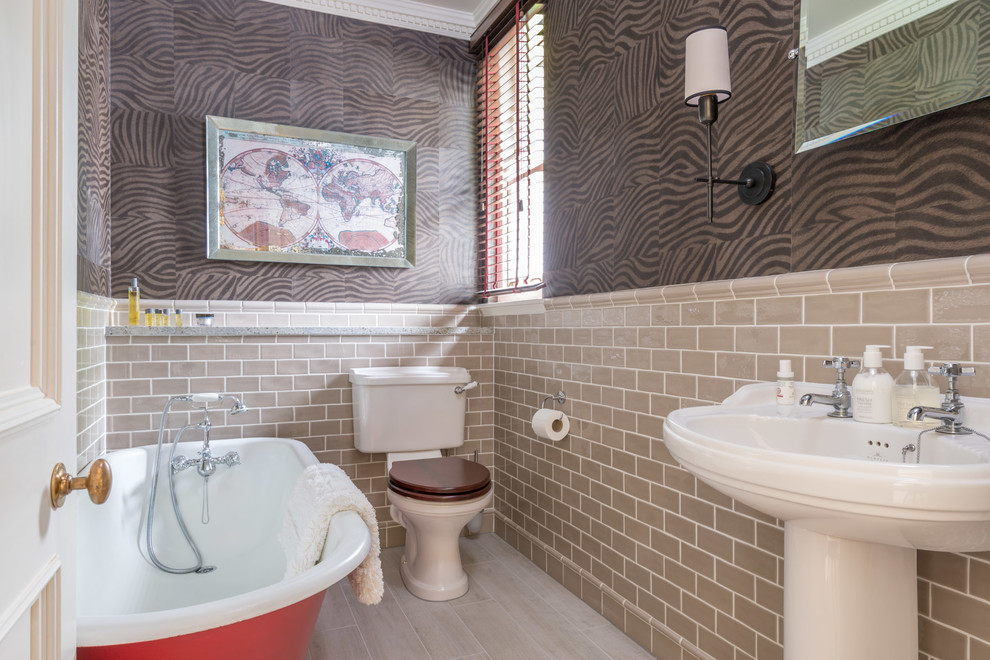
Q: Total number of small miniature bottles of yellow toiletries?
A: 4